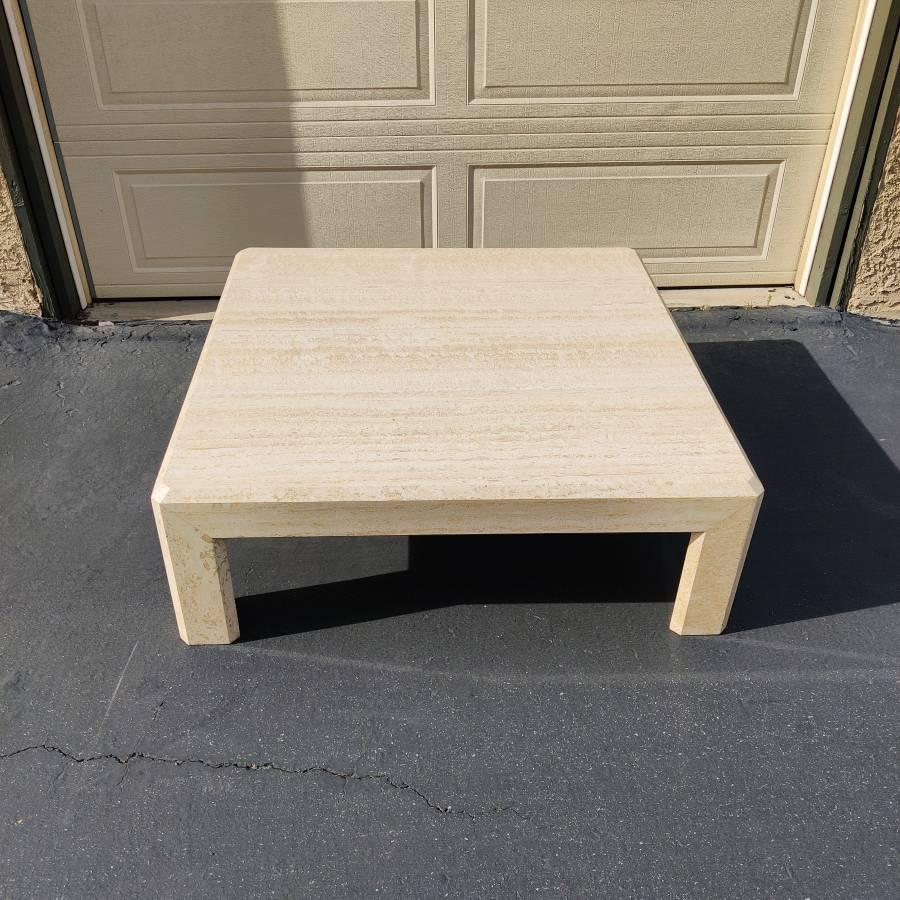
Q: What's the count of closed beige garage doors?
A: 1